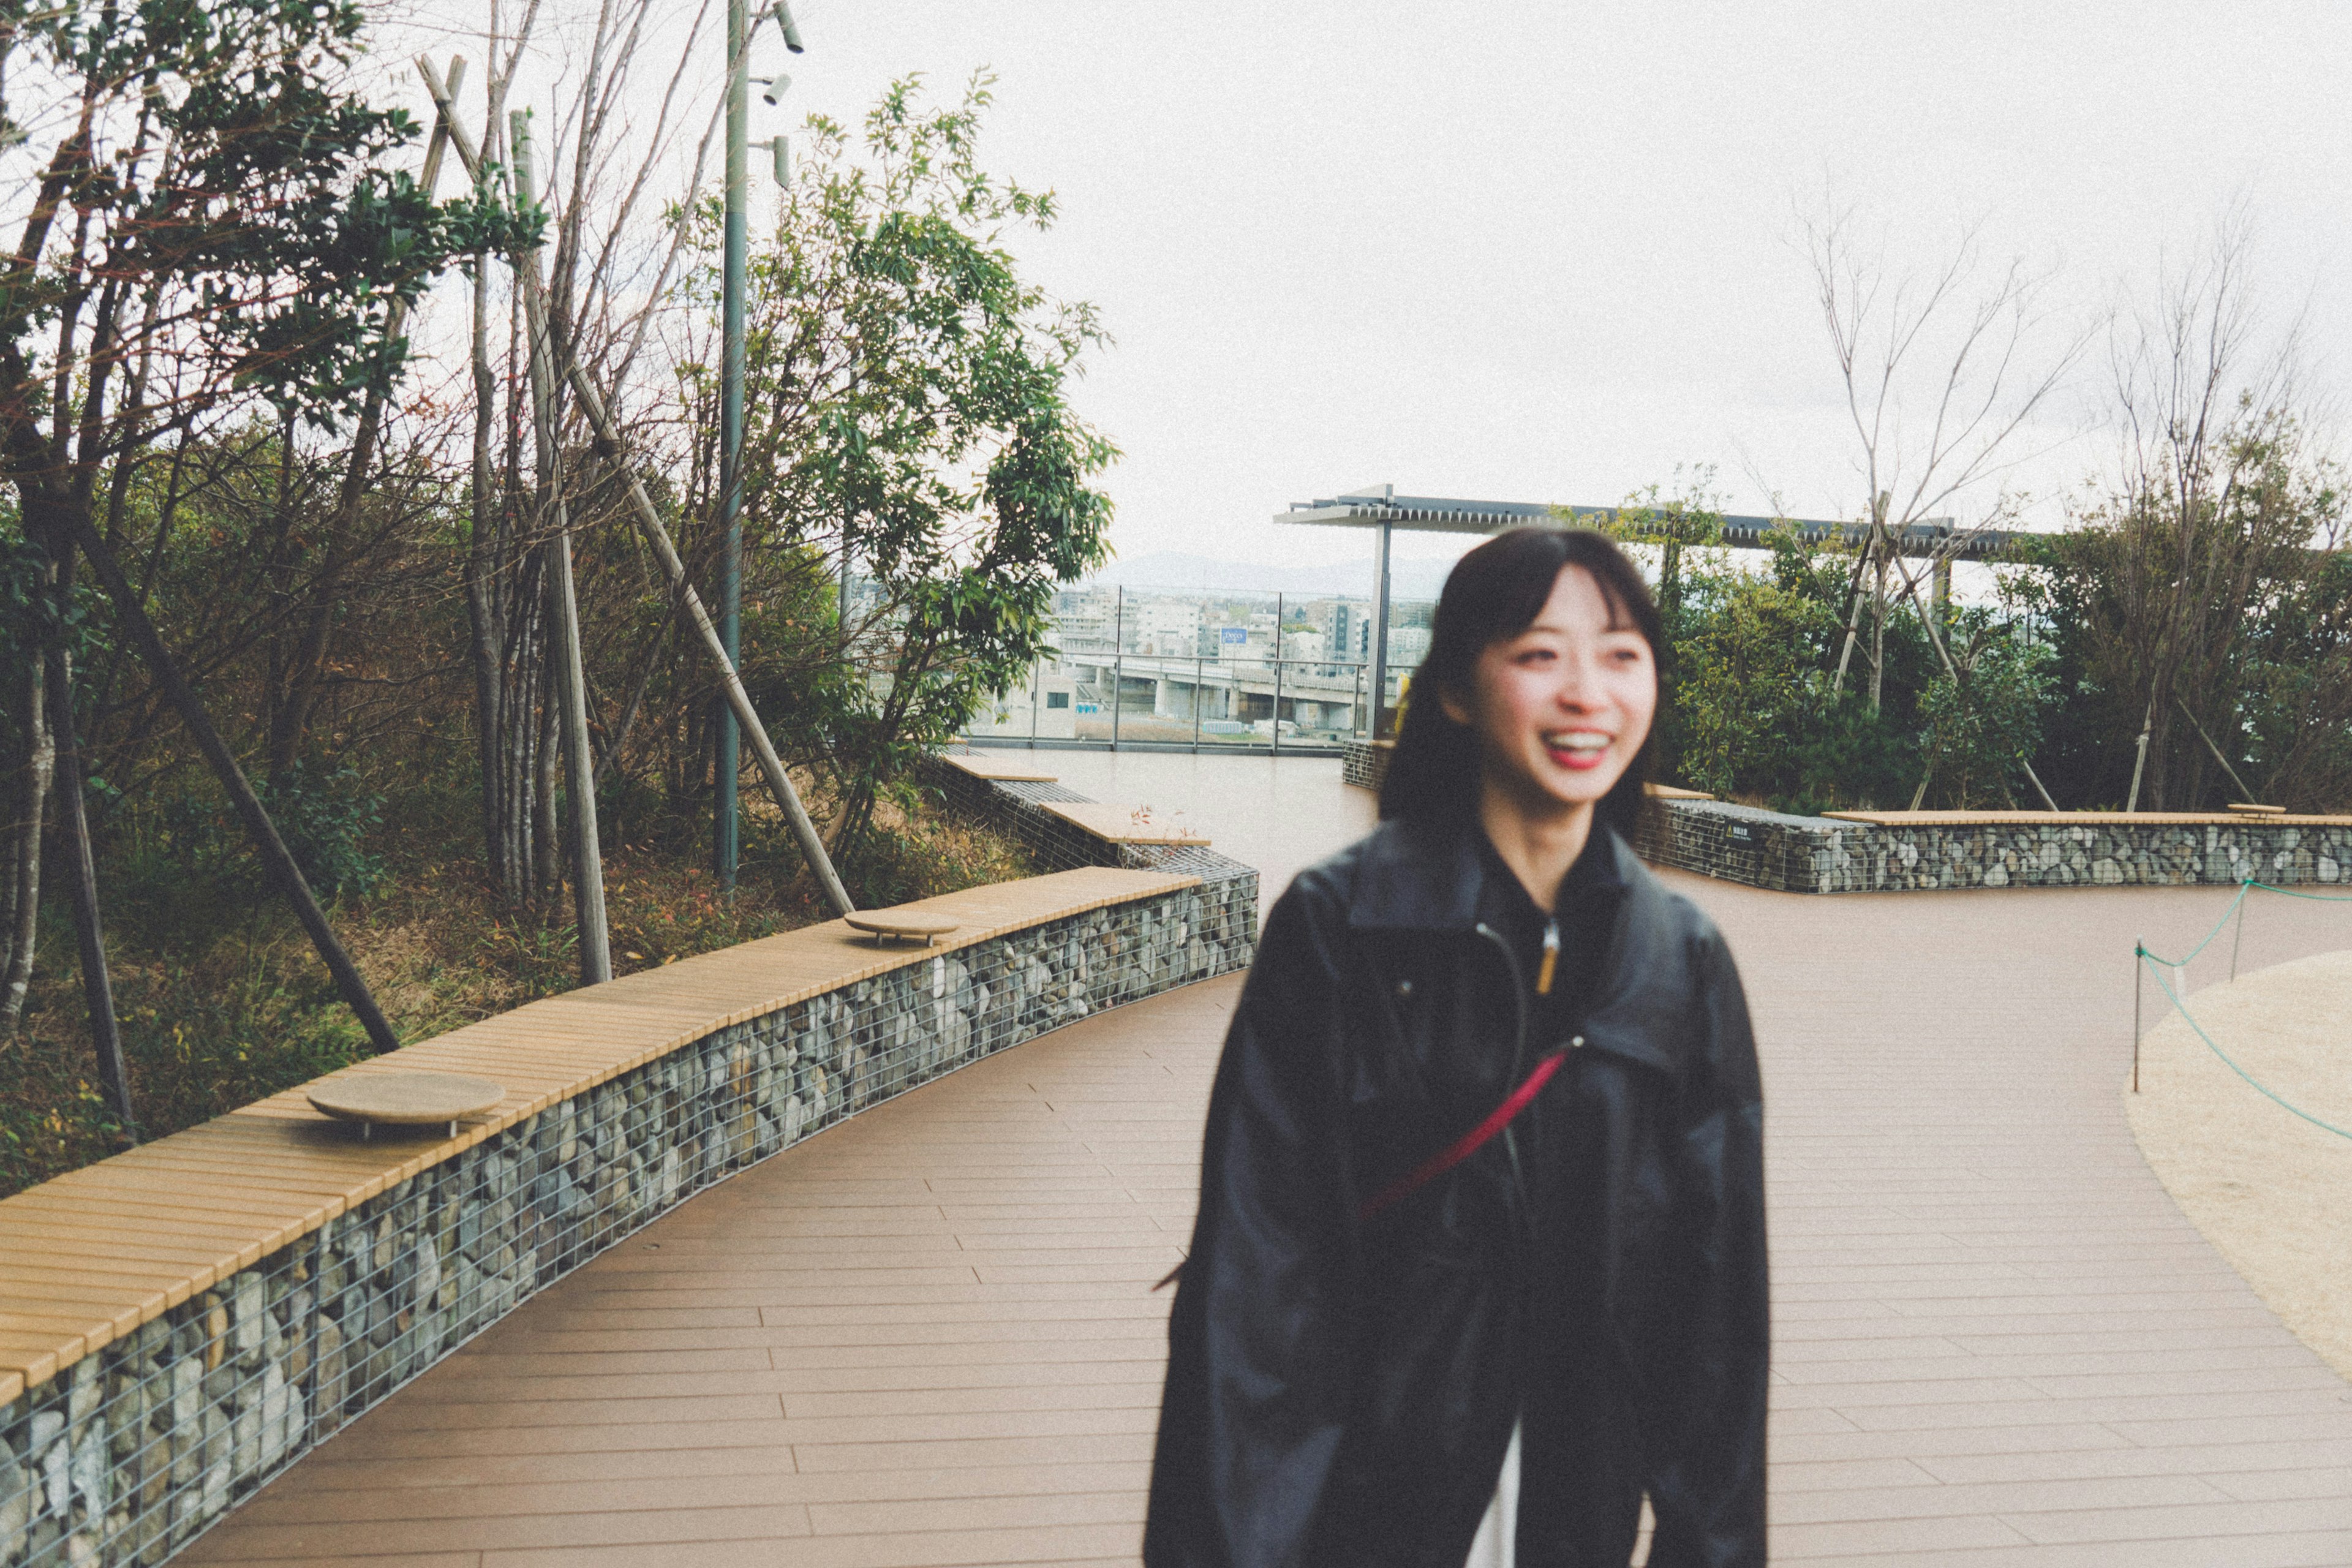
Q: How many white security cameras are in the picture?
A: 3